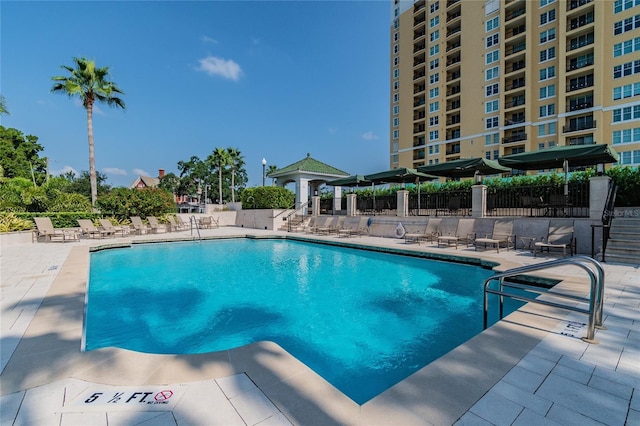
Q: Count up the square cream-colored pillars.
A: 5